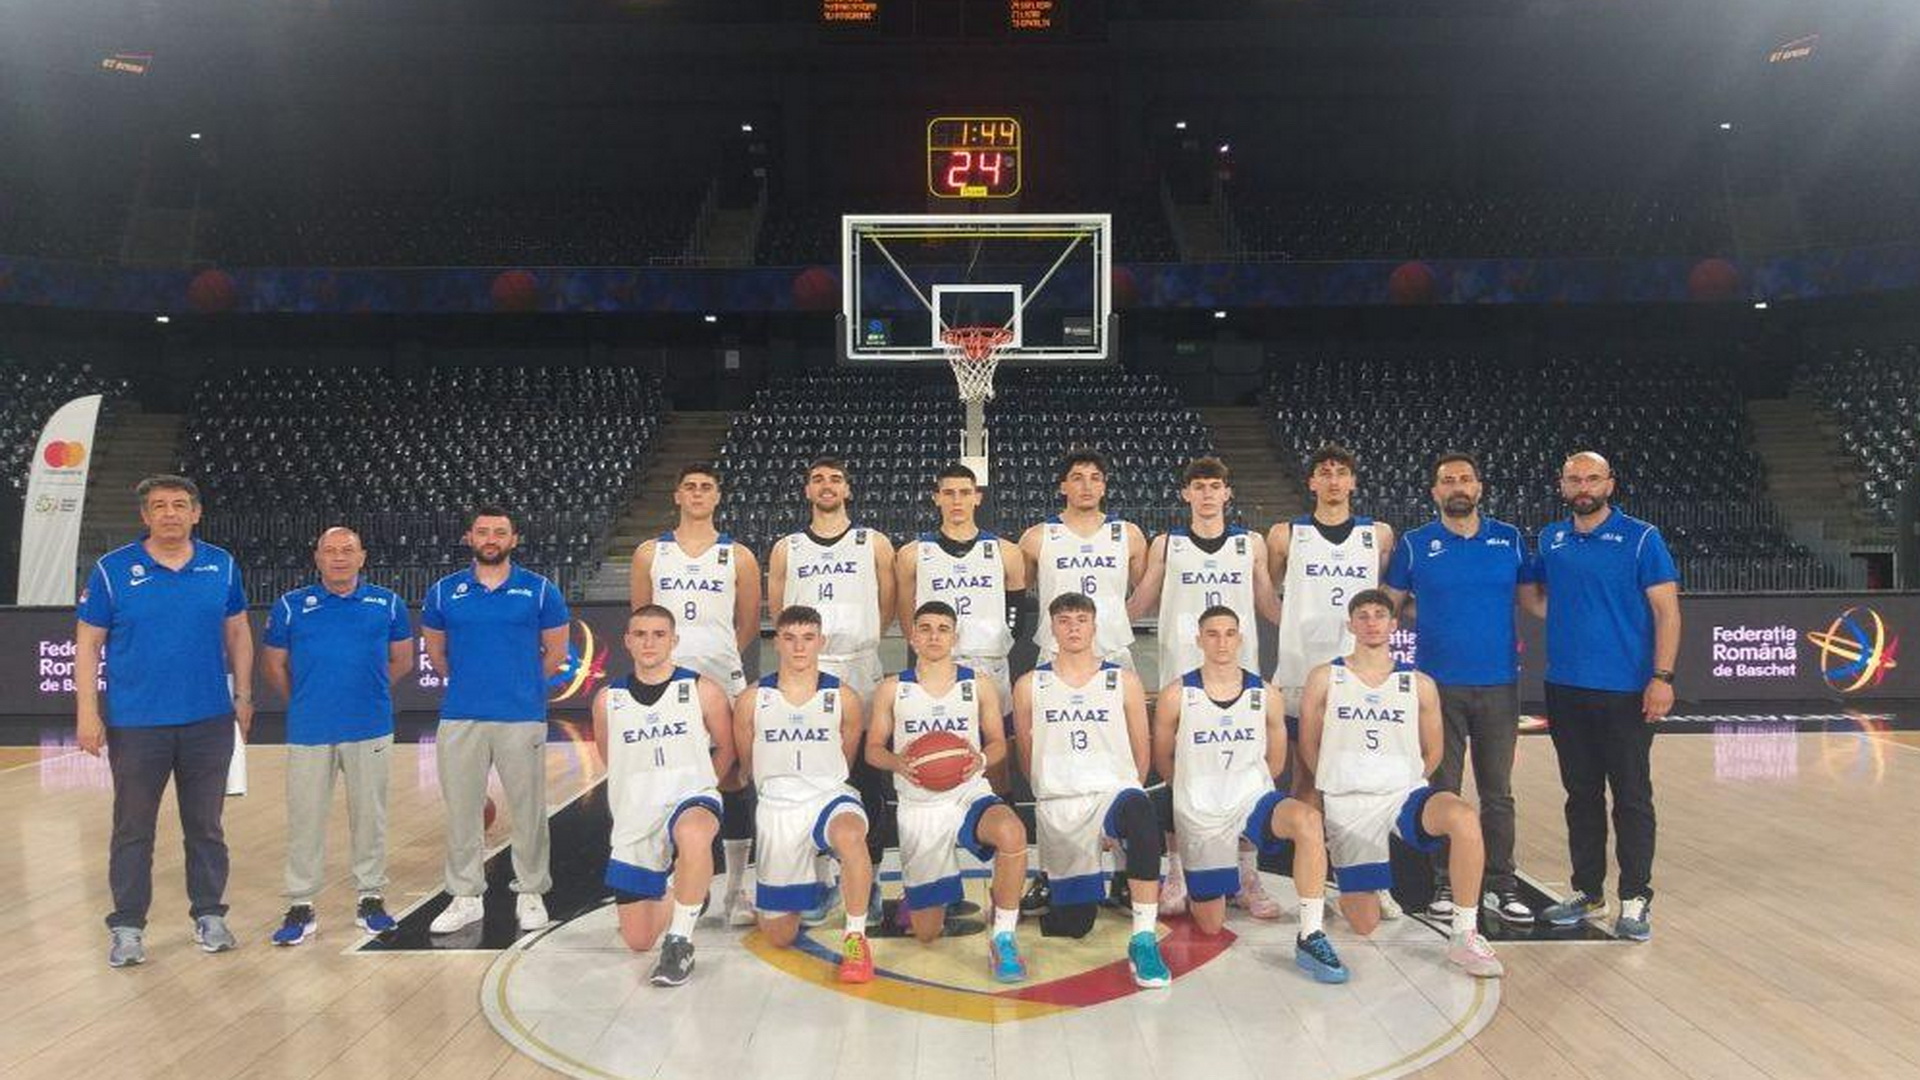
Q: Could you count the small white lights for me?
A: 9